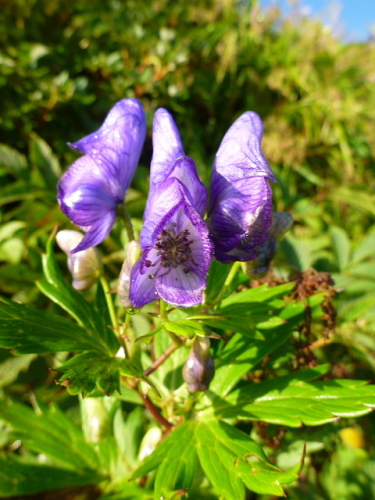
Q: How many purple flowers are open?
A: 3